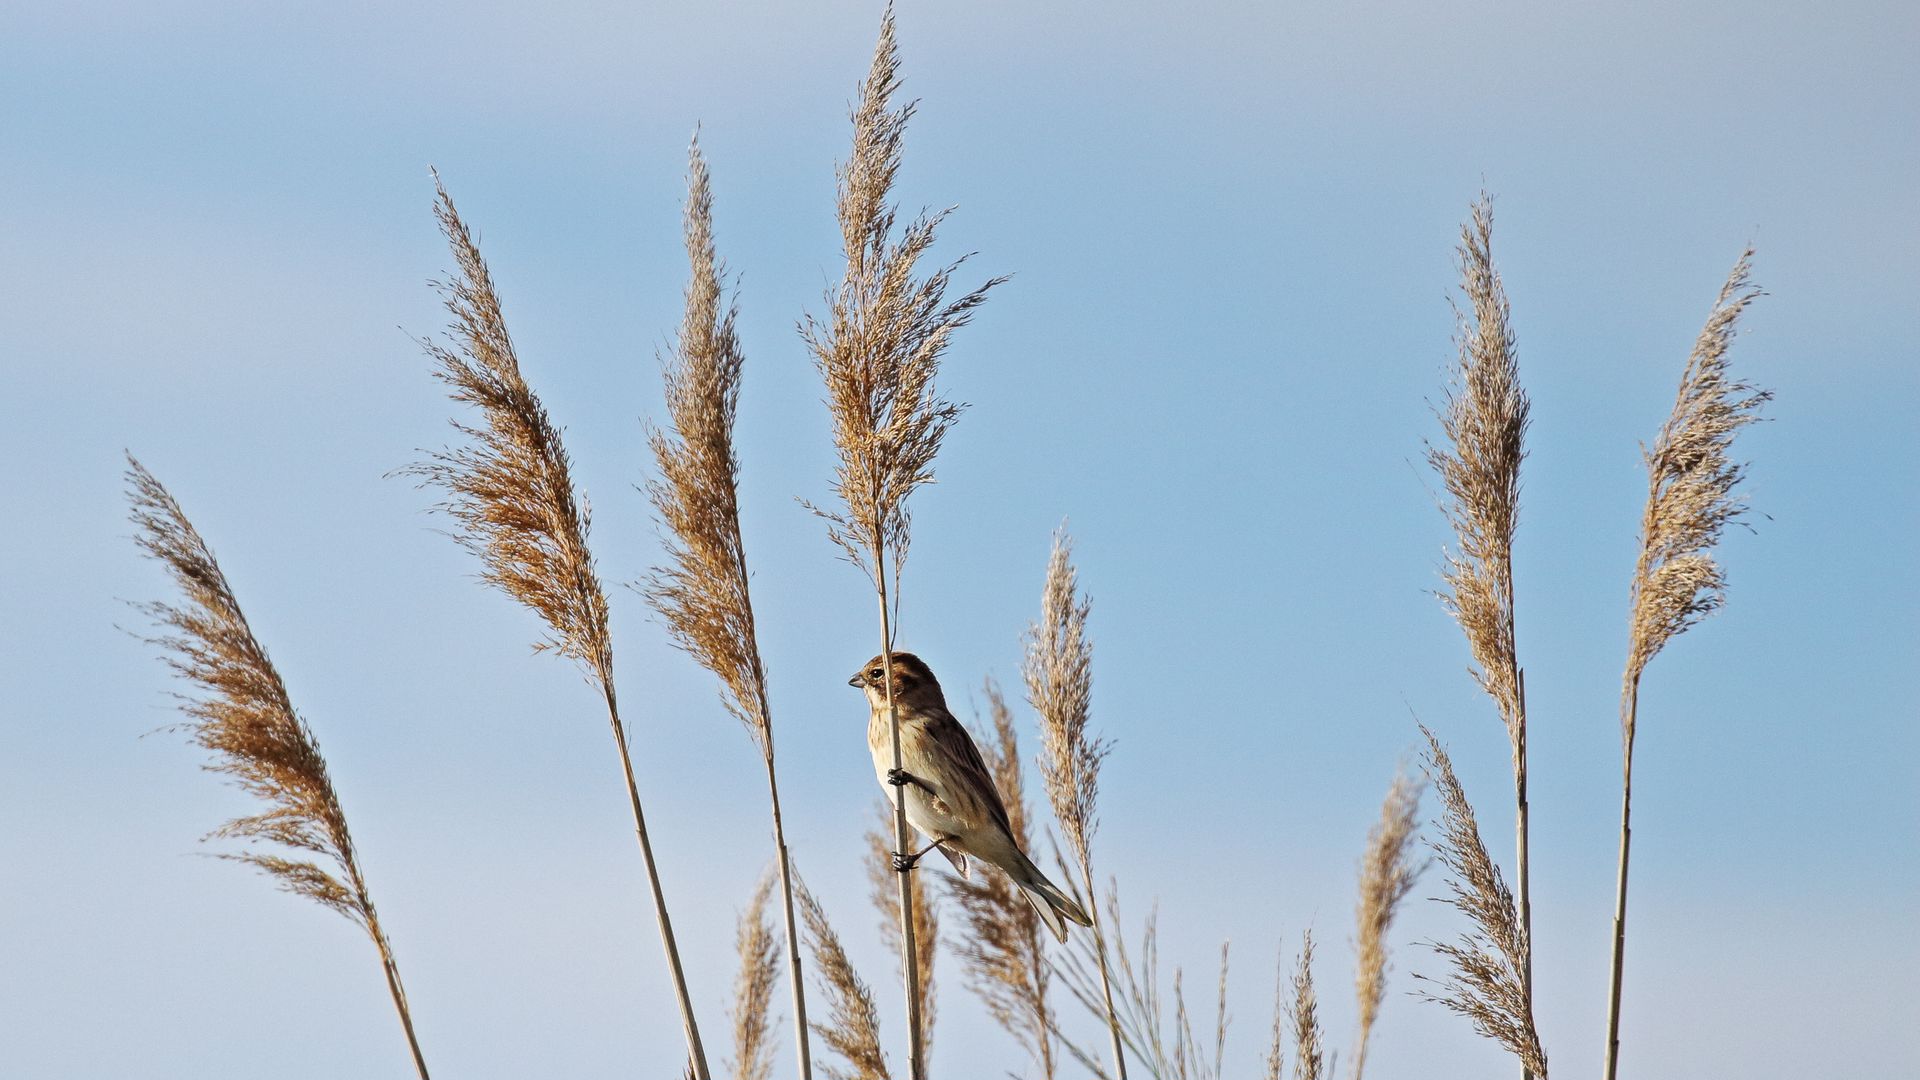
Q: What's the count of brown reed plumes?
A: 14